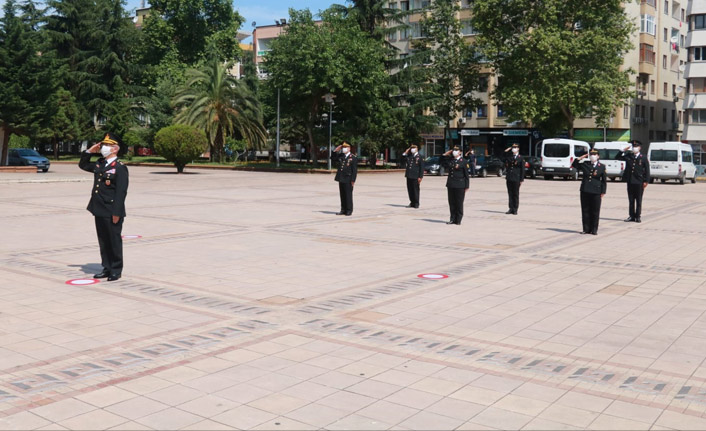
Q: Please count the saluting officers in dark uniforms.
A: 7